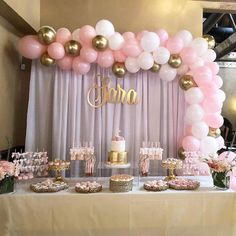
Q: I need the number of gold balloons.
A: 11